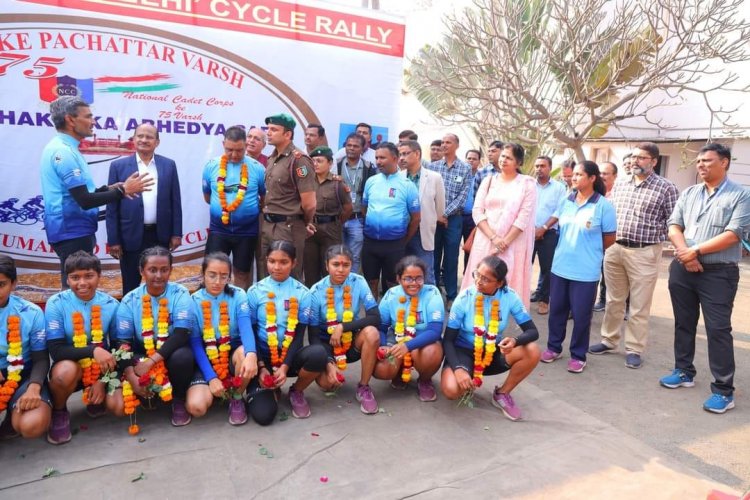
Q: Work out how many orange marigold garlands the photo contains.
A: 9